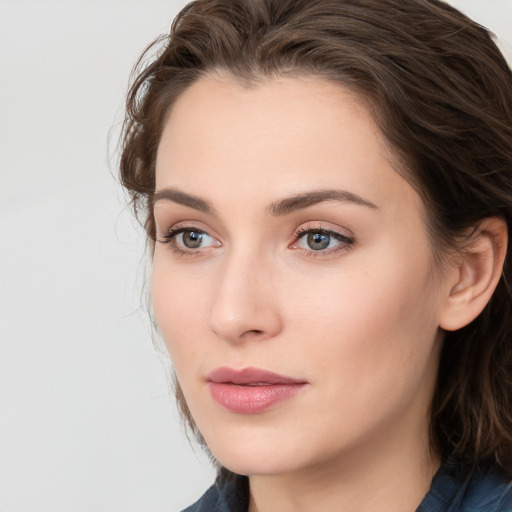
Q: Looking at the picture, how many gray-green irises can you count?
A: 2